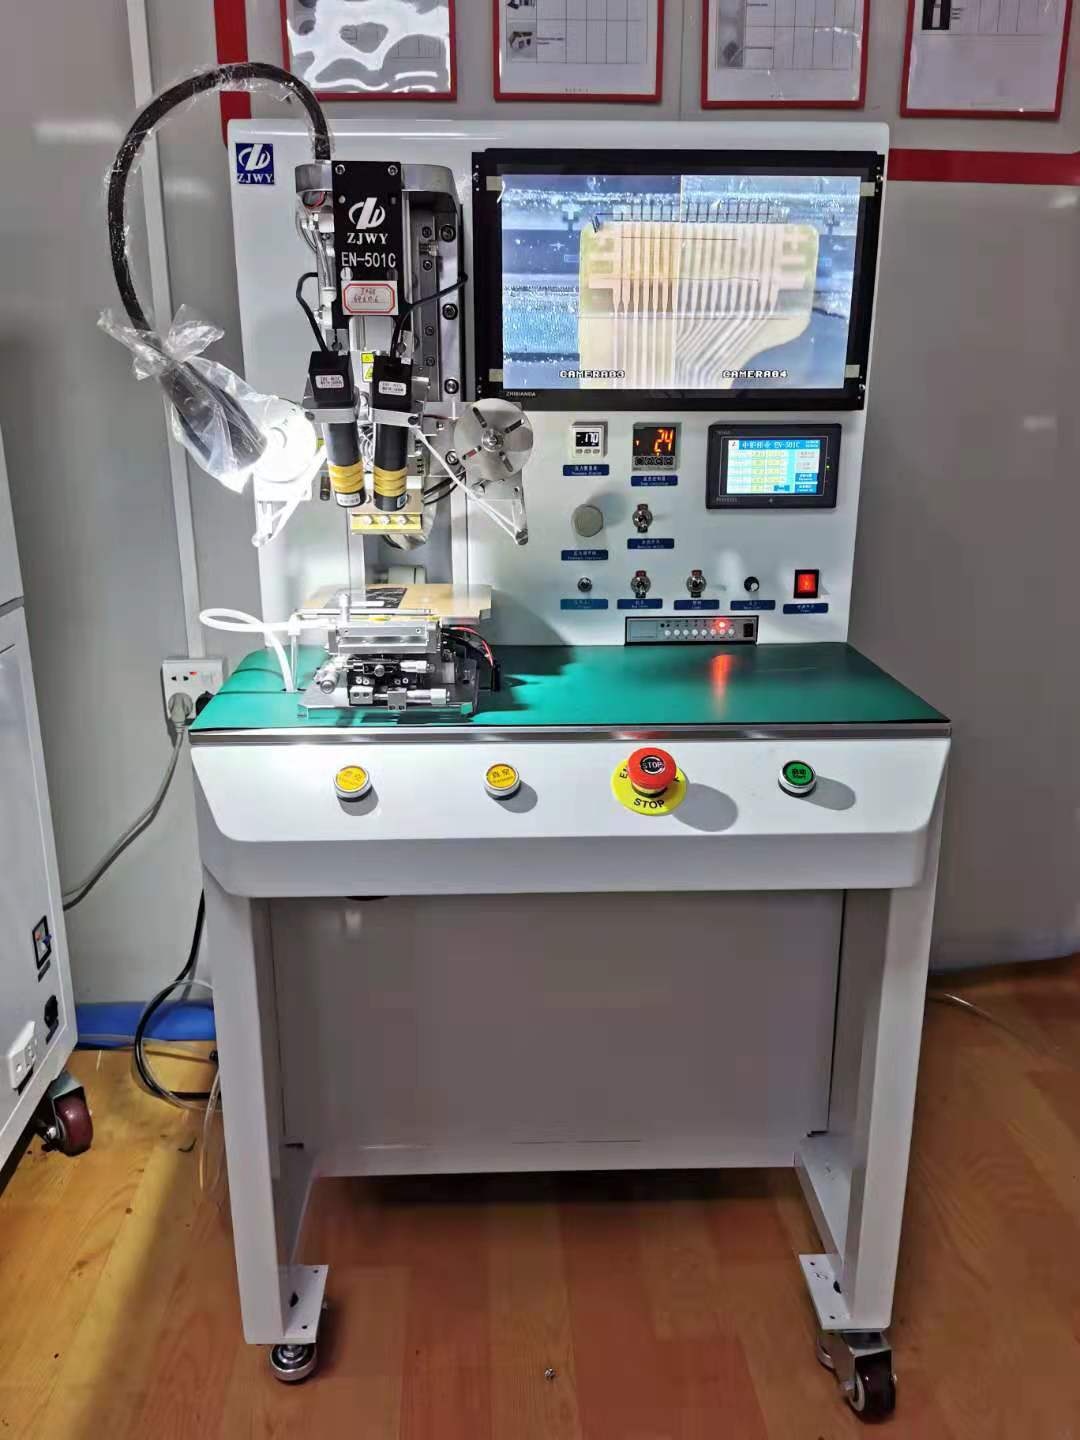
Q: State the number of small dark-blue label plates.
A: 9